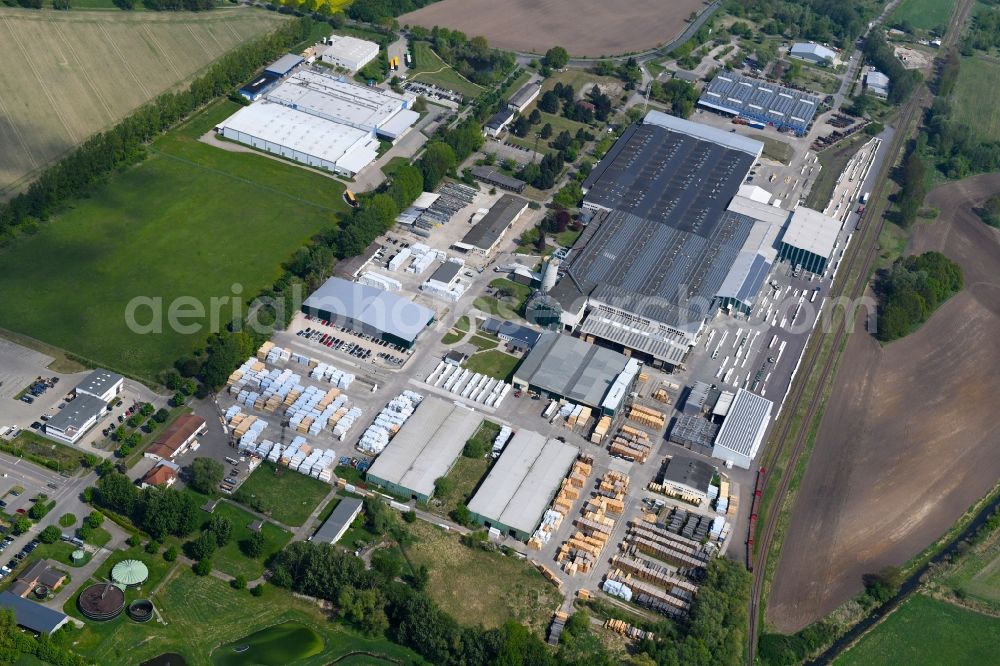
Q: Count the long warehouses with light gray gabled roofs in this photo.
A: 2